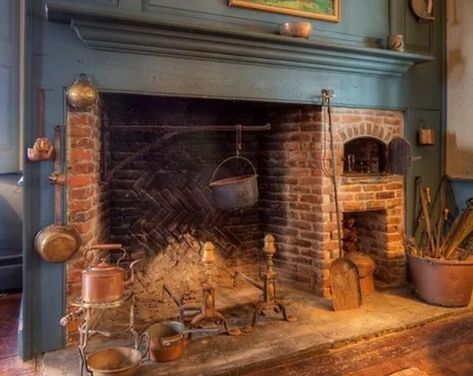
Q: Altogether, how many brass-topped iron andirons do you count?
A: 2